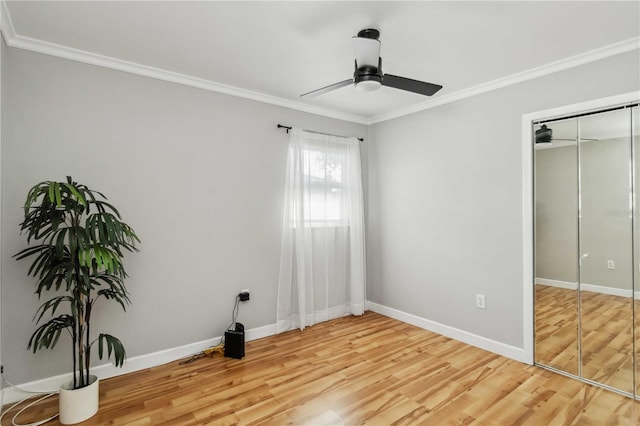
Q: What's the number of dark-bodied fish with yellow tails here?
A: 0